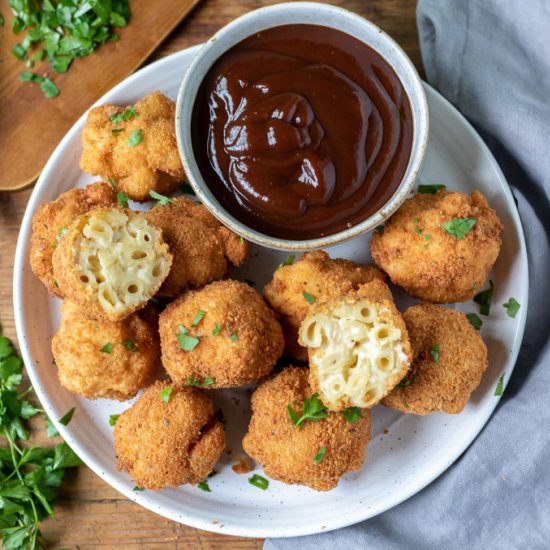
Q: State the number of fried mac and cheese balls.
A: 12